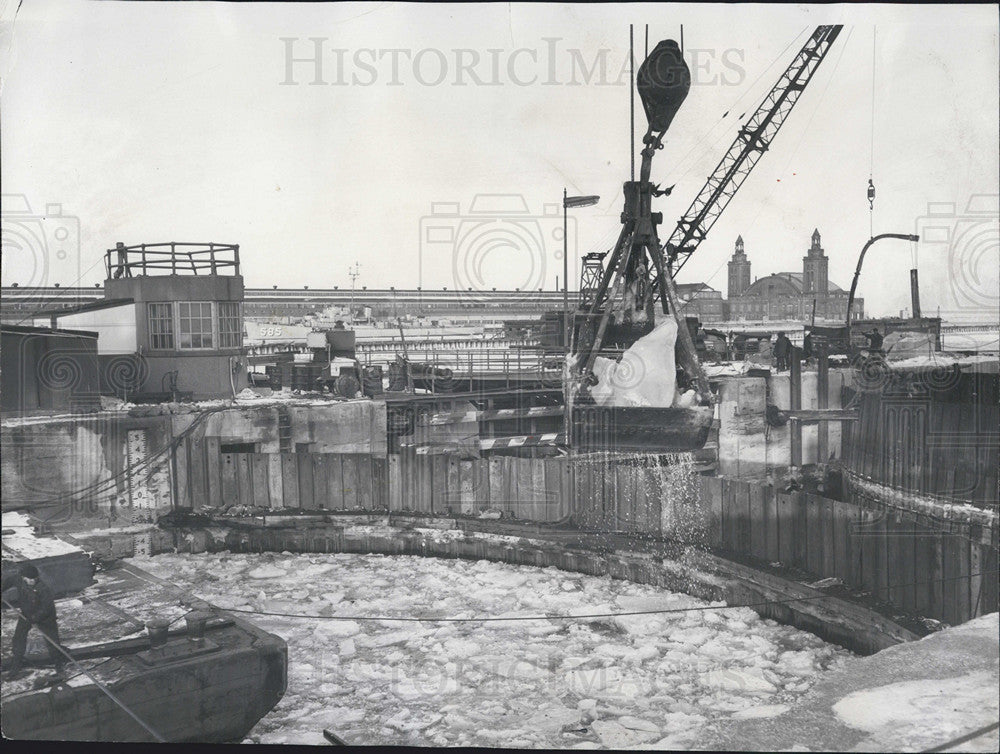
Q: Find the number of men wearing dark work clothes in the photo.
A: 3